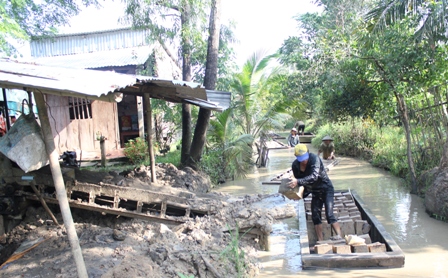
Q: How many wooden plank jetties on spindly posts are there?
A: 0